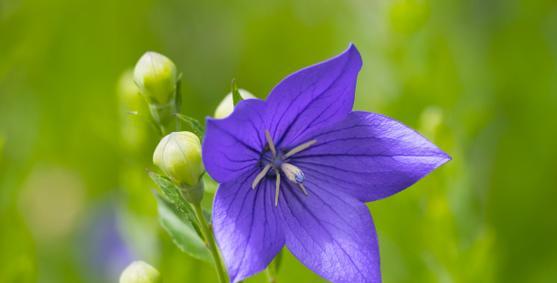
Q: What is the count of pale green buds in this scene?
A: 4